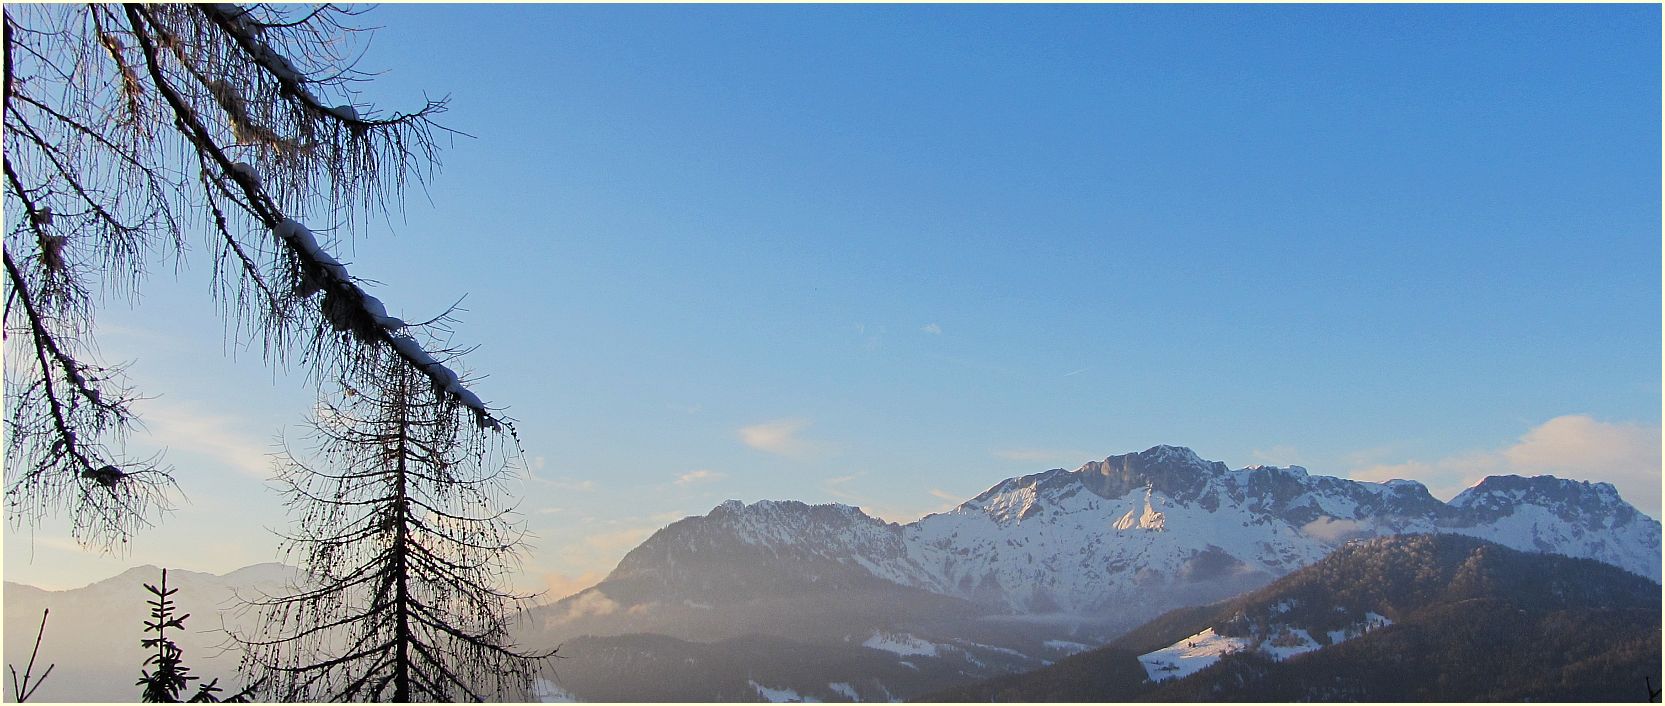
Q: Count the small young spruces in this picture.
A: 1